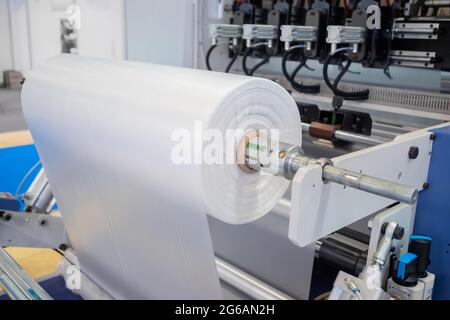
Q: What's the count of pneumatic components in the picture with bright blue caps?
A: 2